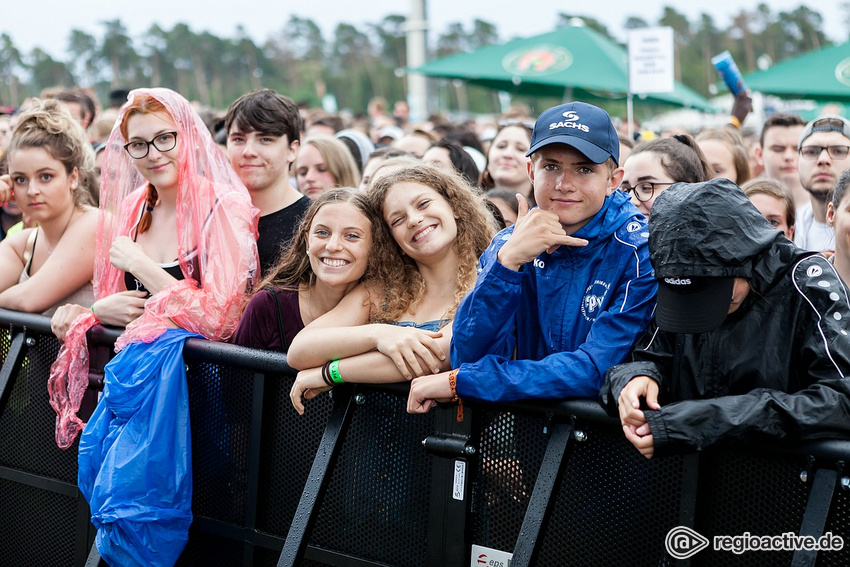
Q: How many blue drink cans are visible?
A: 1